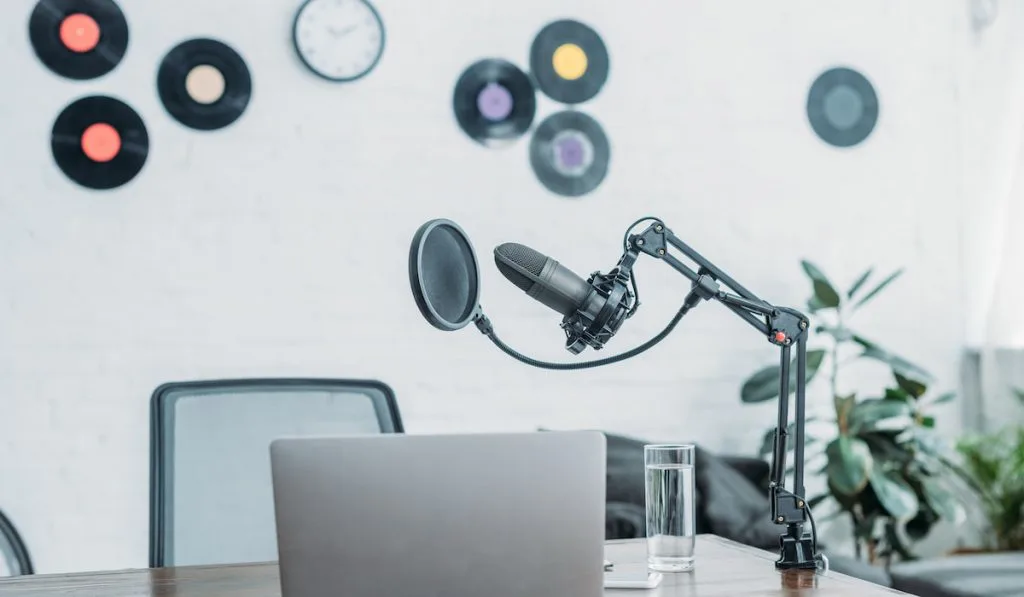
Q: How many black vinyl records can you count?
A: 7